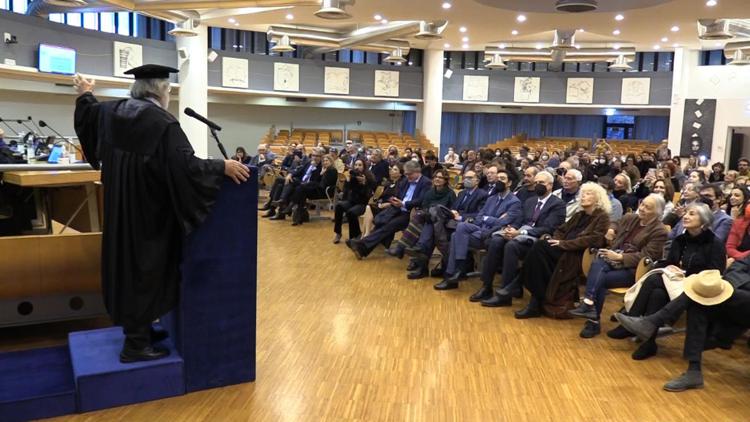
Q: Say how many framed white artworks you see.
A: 9